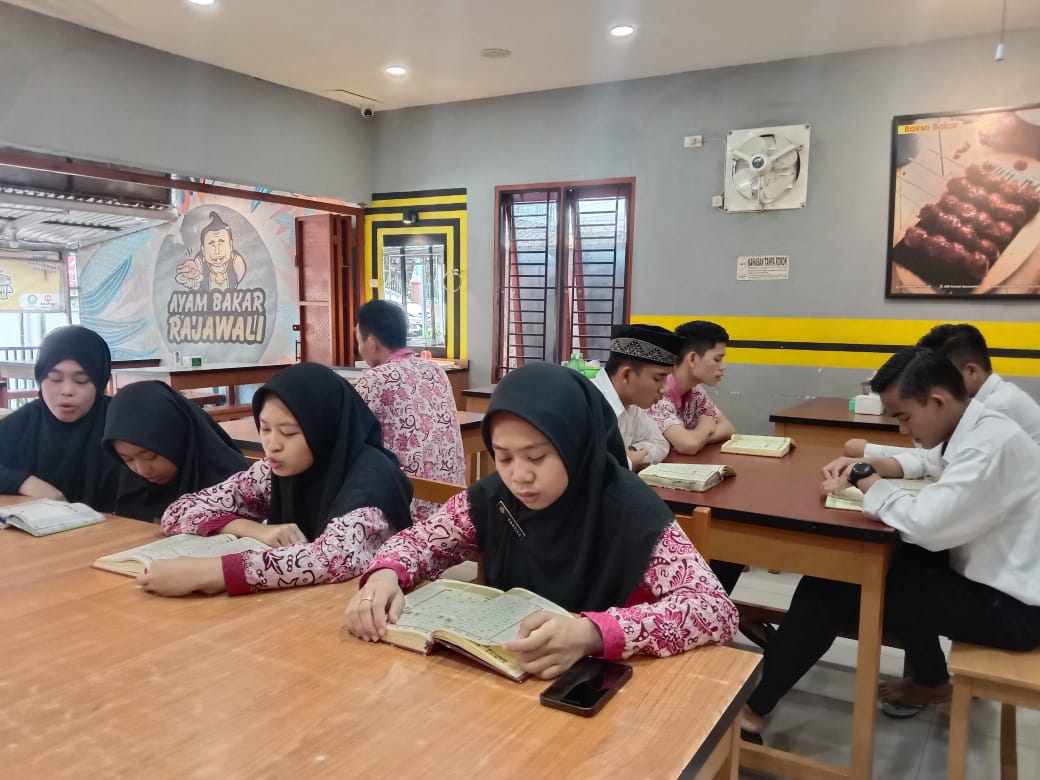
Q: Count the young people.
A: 9